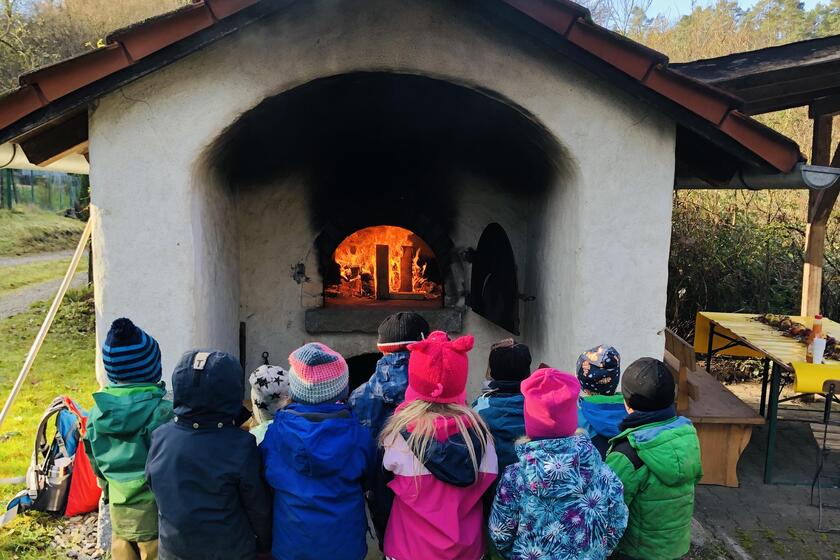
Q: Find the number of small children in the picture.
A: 10